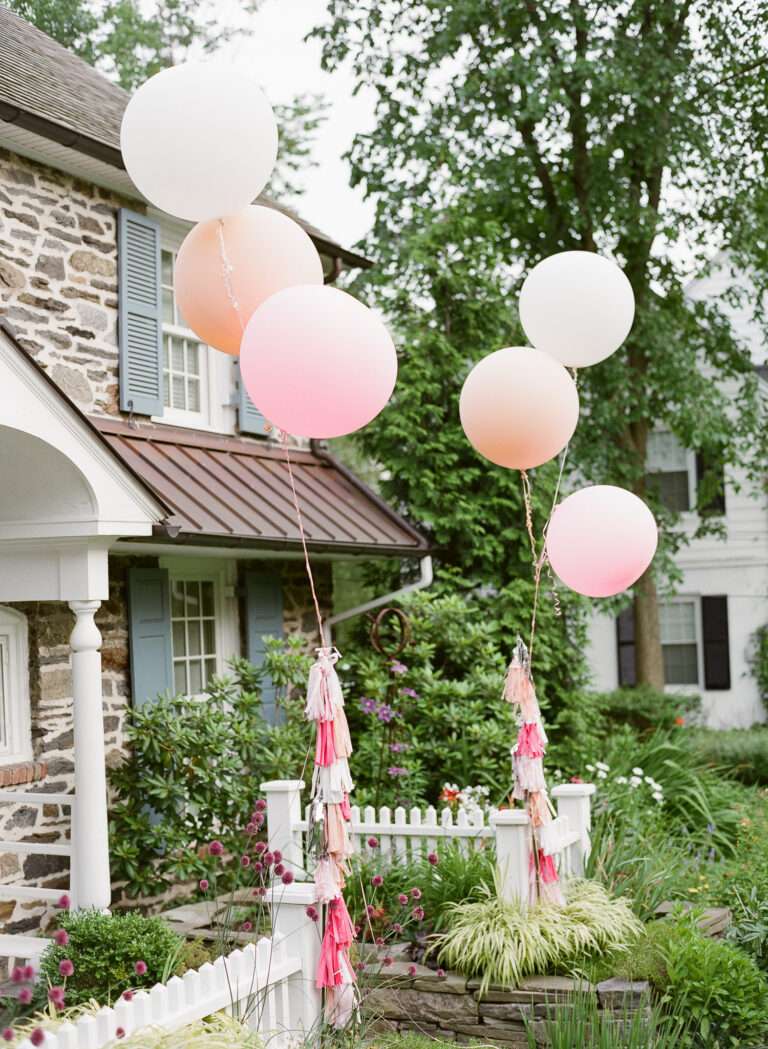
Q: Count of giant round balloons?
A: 6